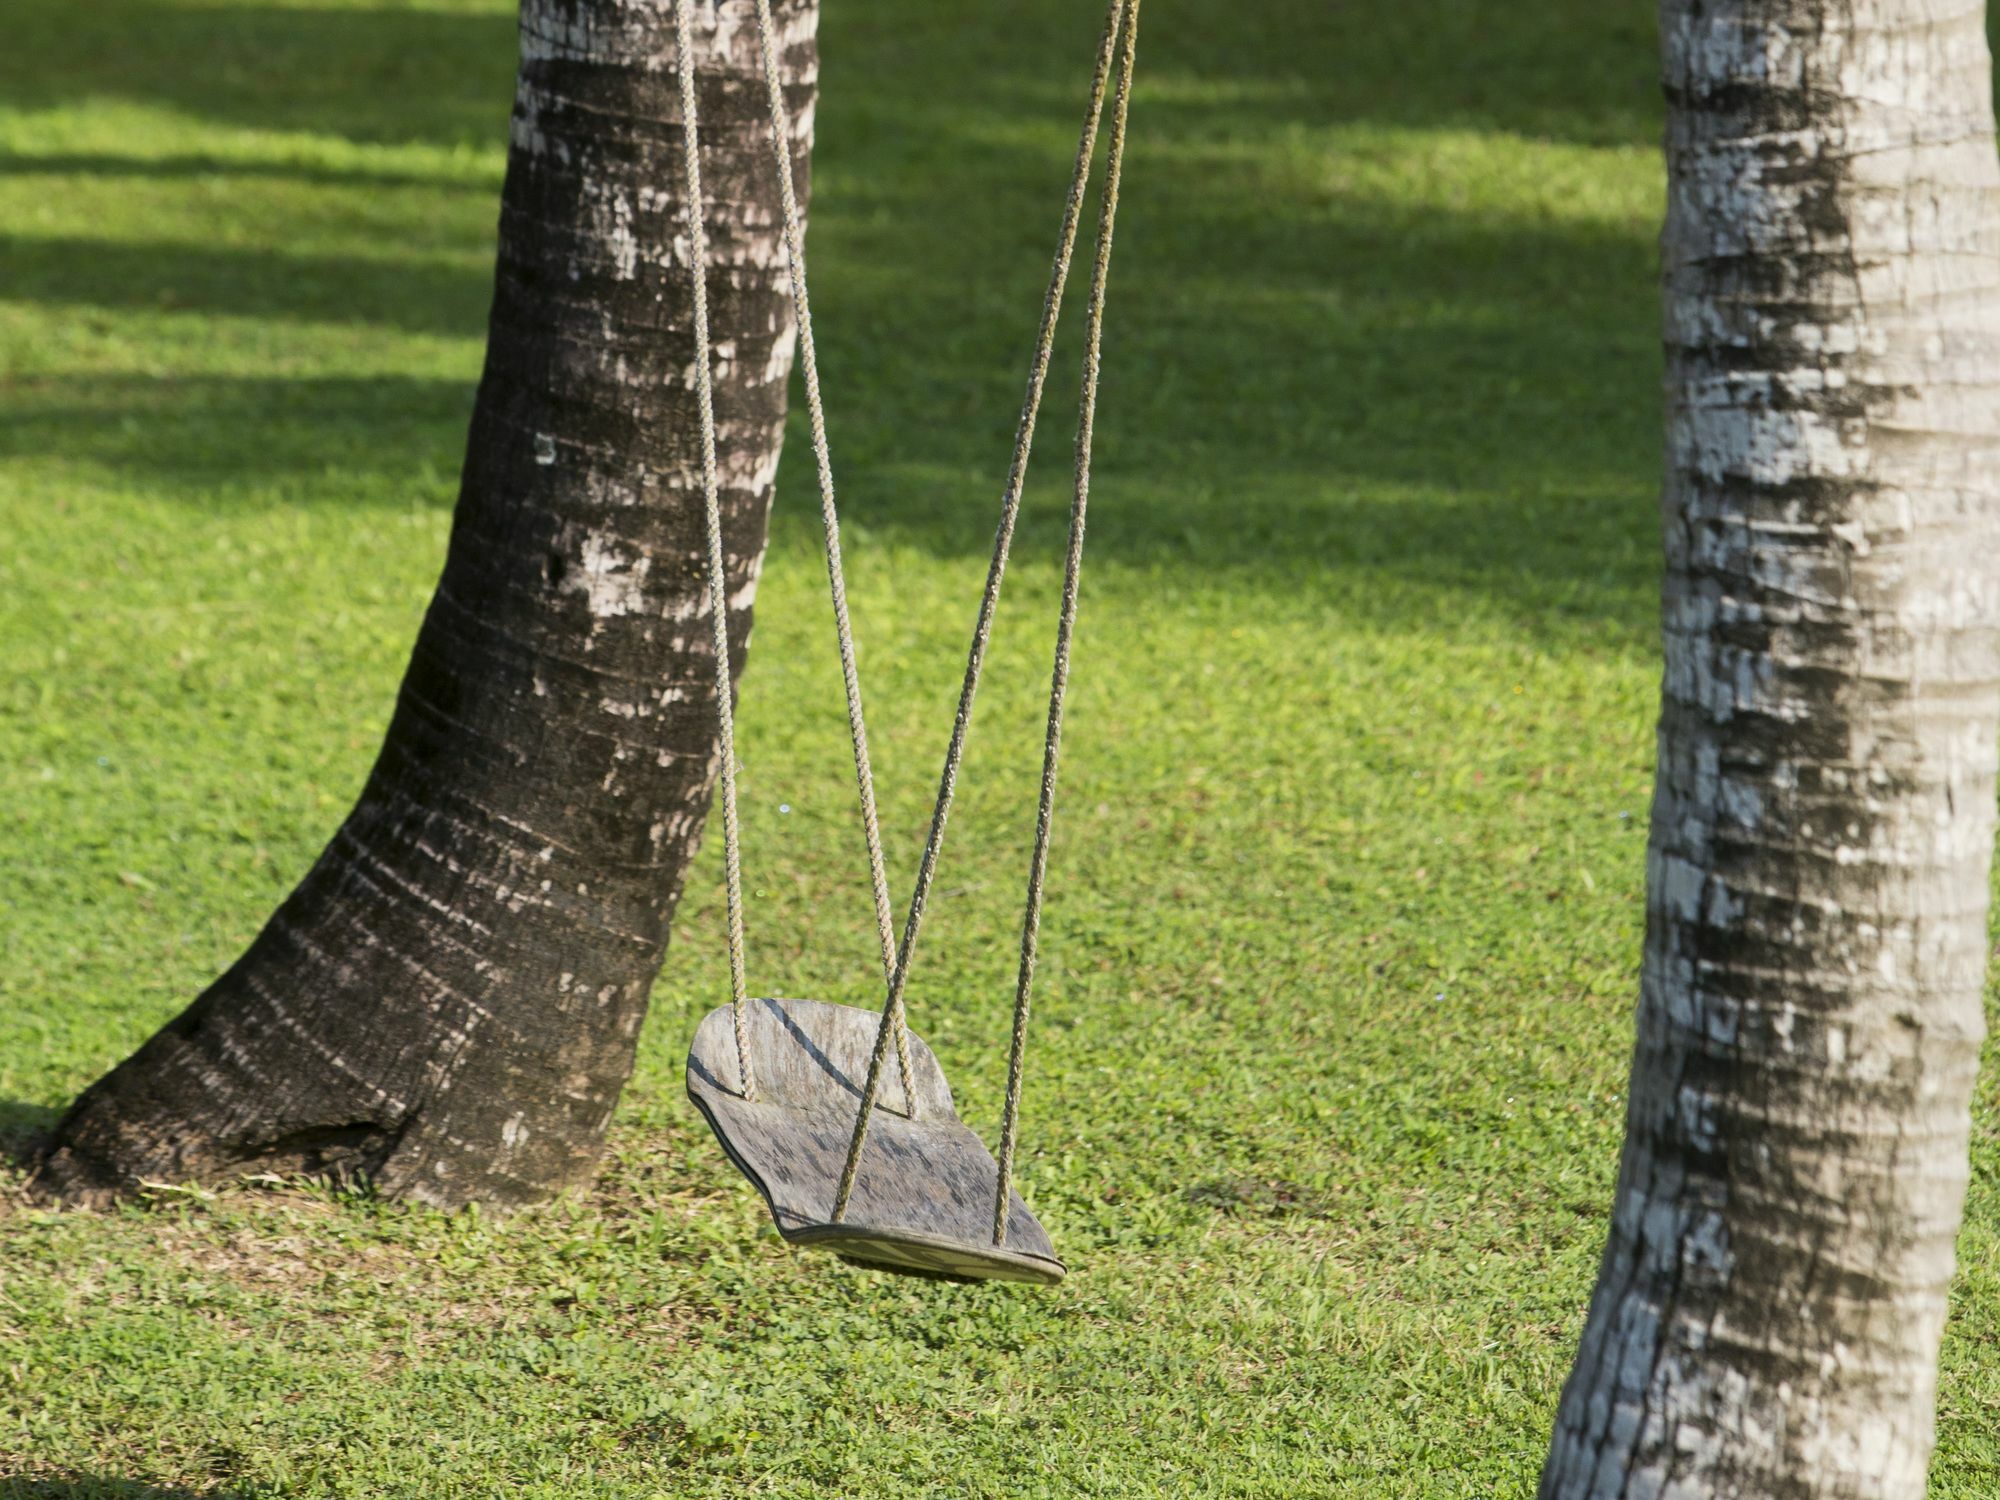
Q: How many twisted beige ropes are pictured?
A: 4